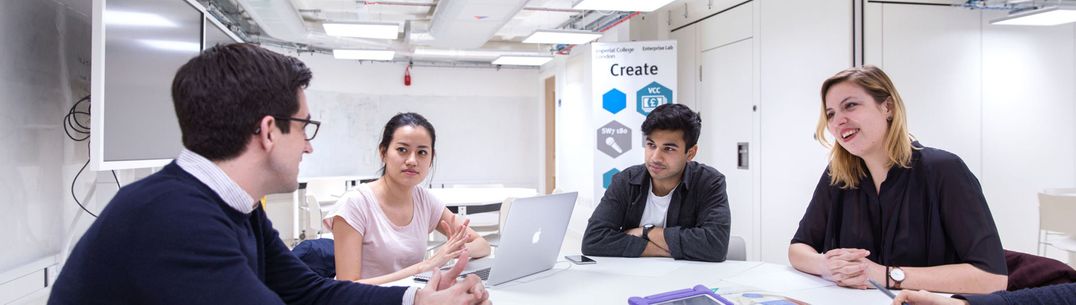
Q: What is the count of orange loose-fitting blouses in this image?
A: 0